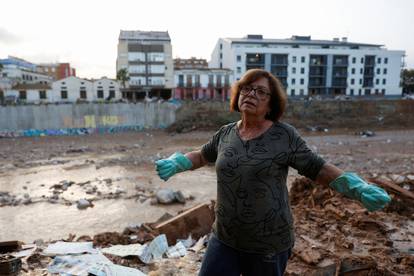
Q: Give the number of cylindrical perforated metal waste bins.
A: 0